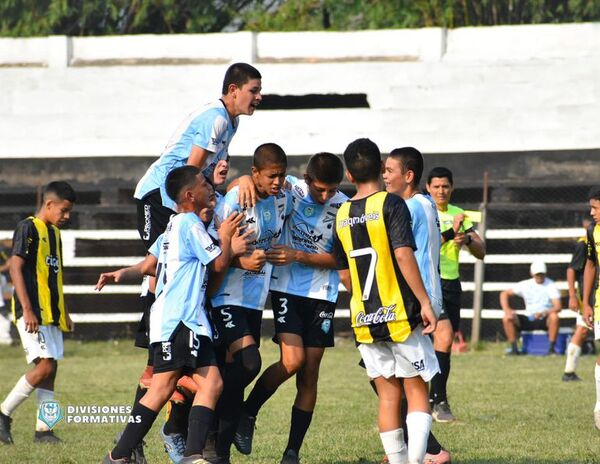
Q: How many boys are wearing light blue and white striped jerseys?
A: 6